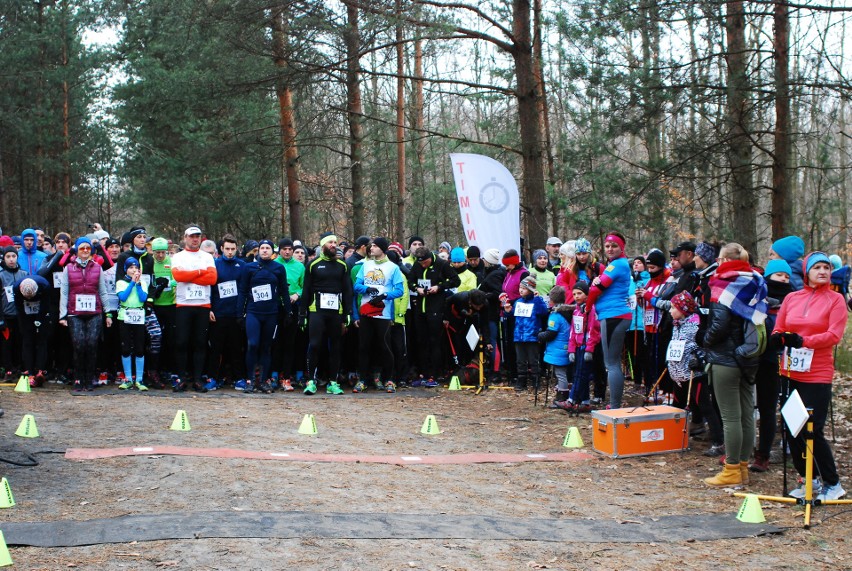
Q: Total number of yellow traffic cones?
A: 10